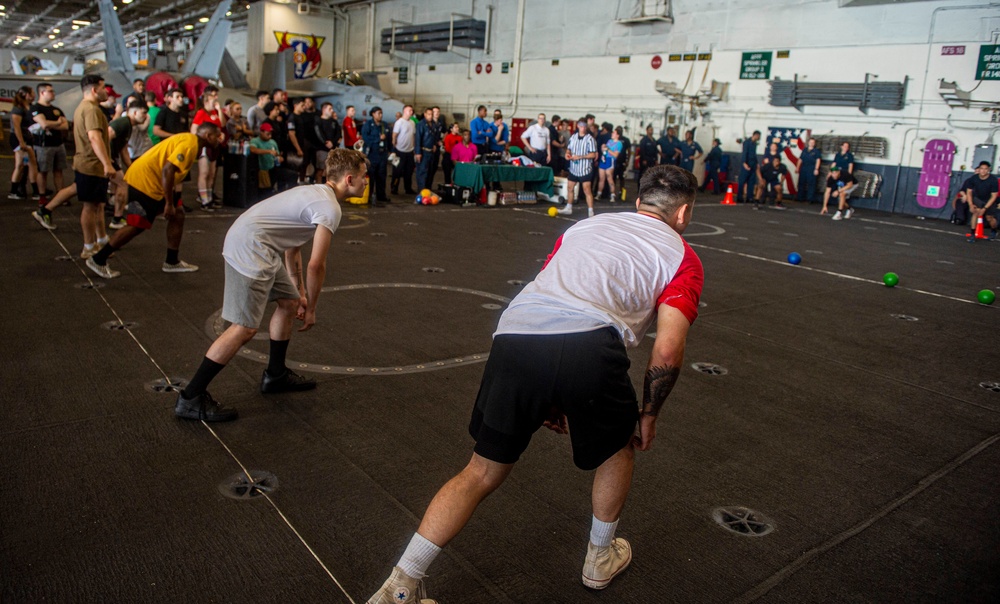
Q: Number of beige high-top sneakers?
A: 2